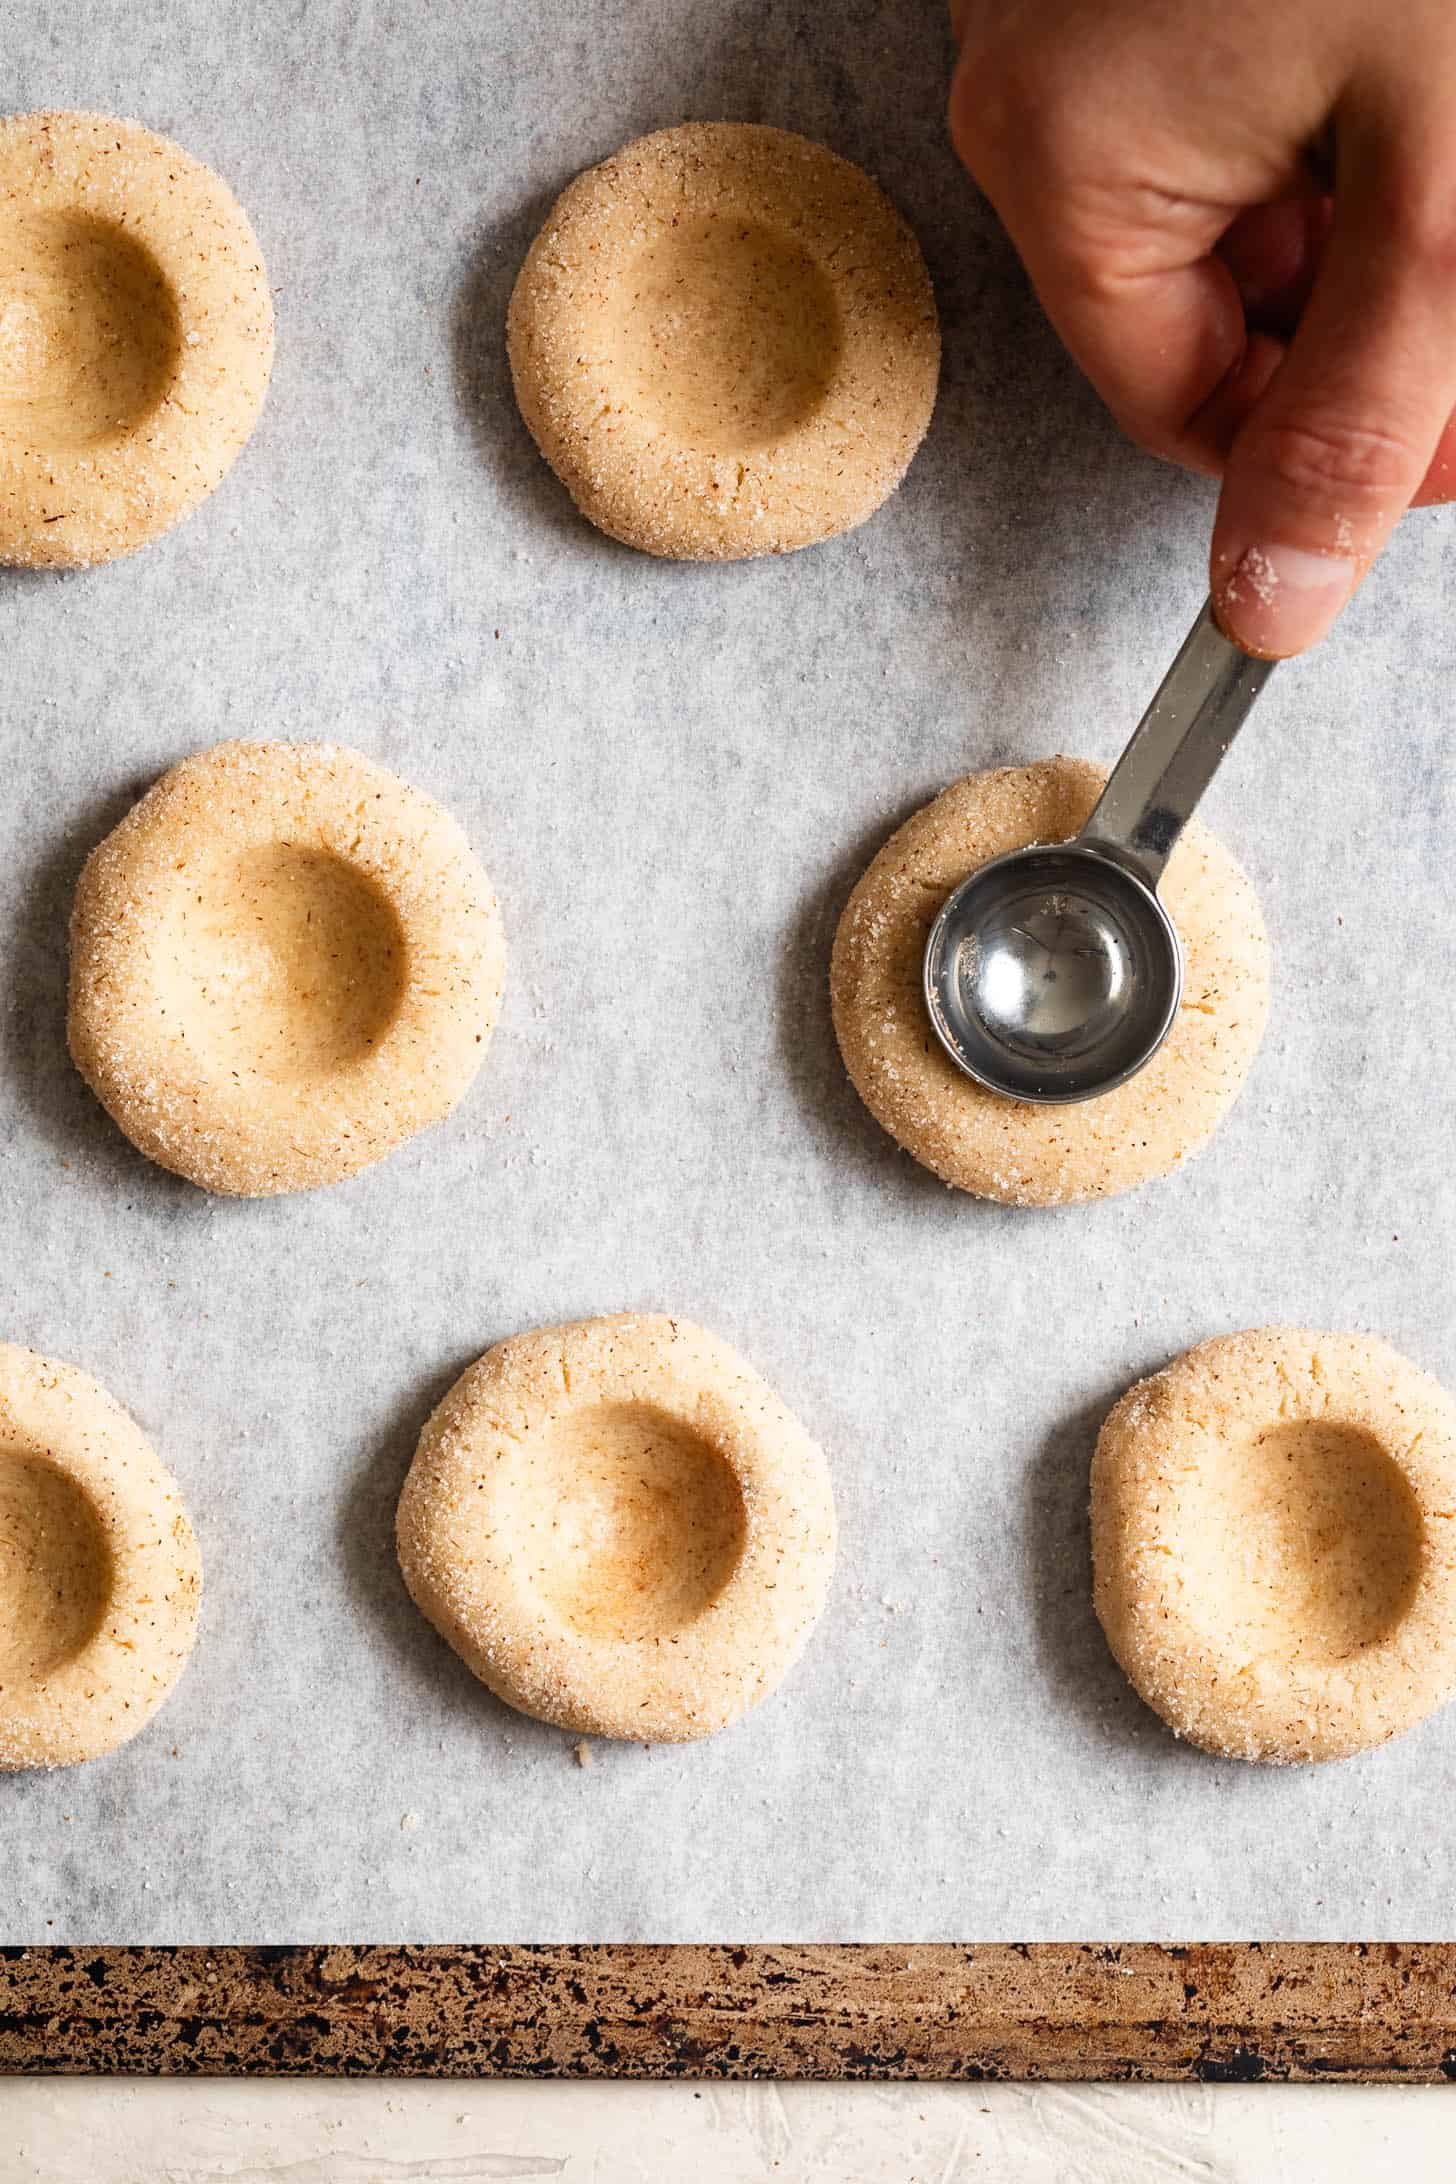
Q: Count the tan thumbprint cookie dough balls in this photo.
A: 7